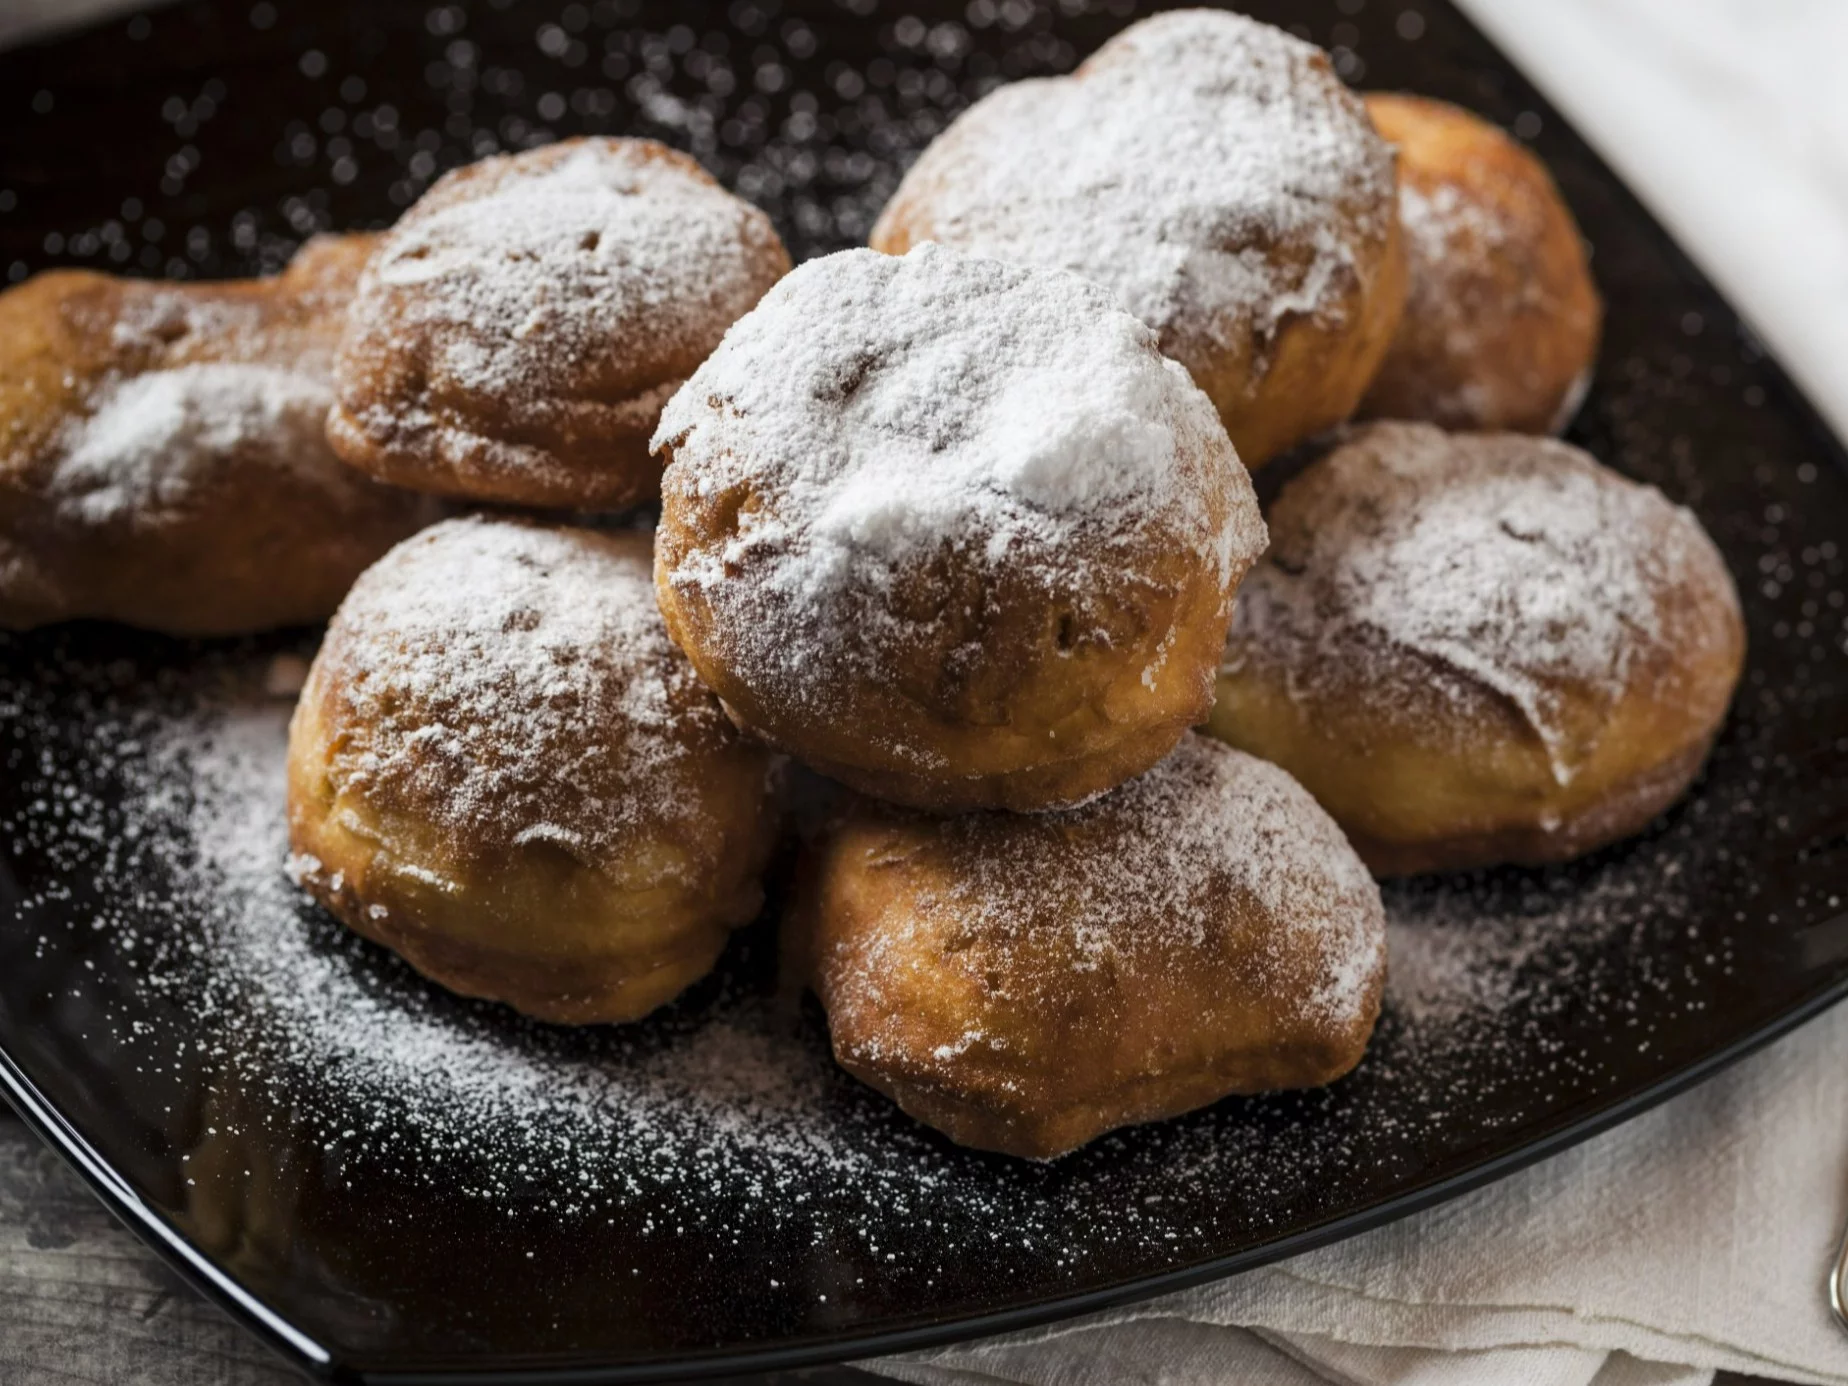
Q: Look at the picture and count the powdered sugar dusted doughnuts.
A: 8